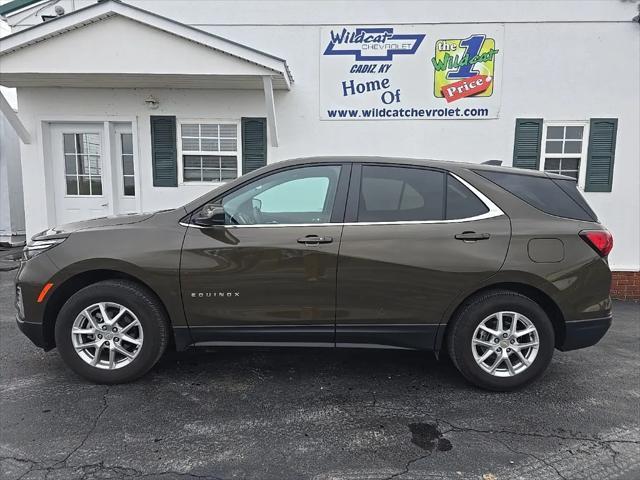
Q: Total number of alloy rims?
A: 2